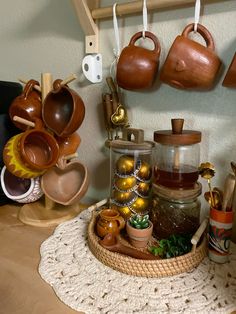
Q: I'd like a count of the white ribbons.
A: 3